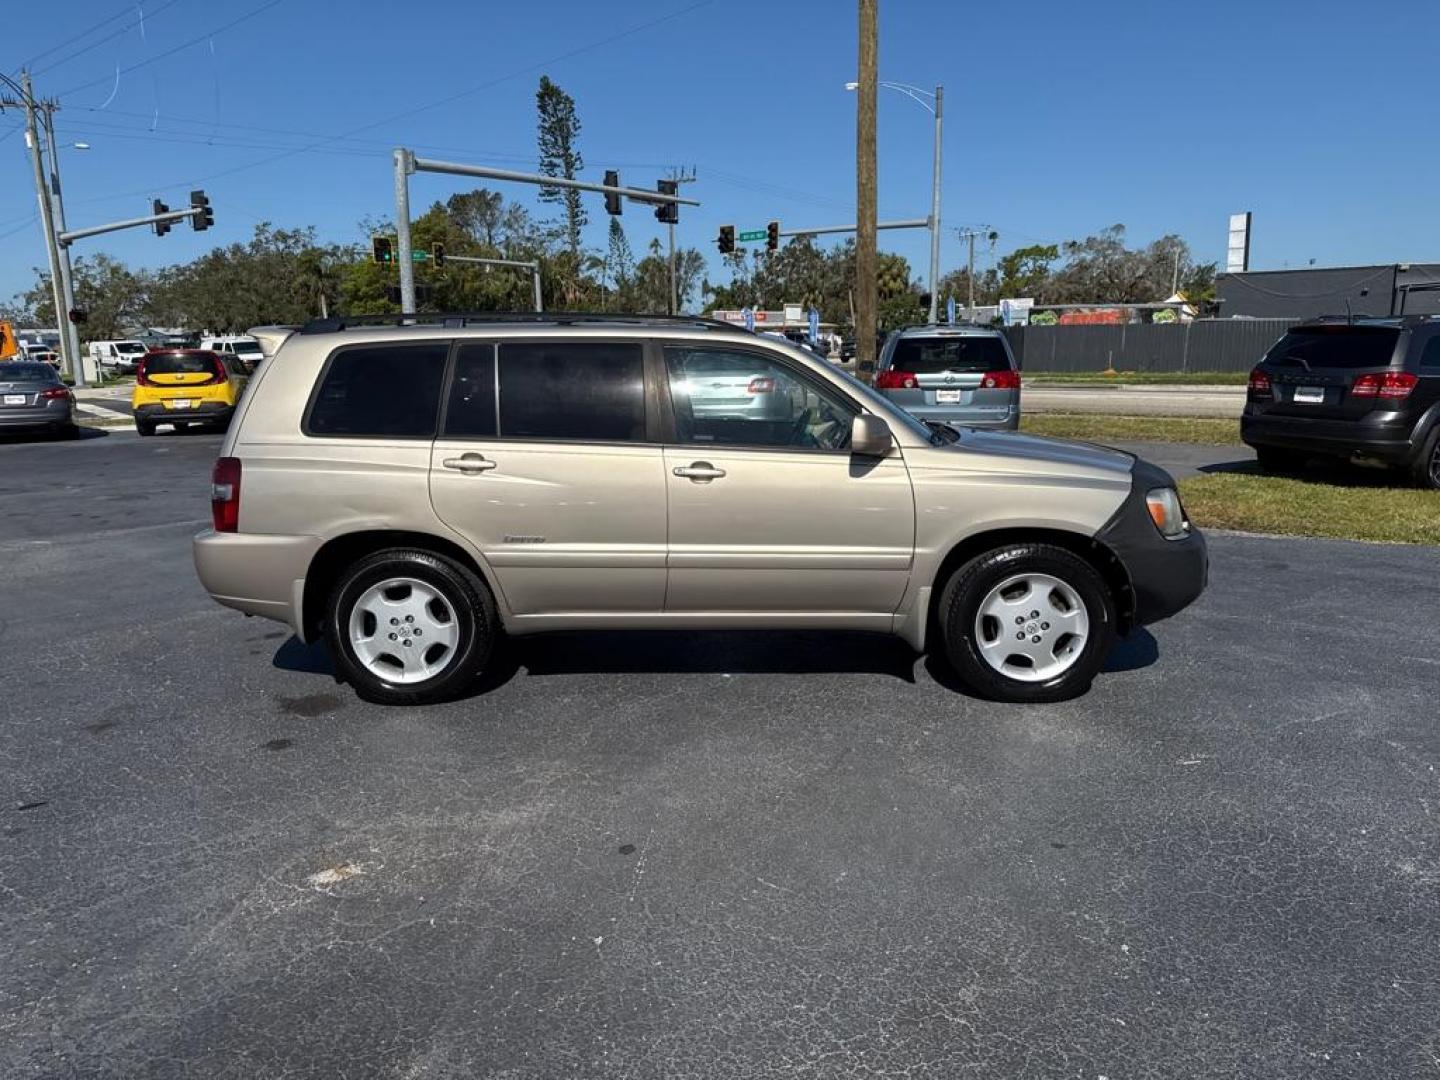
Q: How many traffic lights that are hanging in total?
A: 8